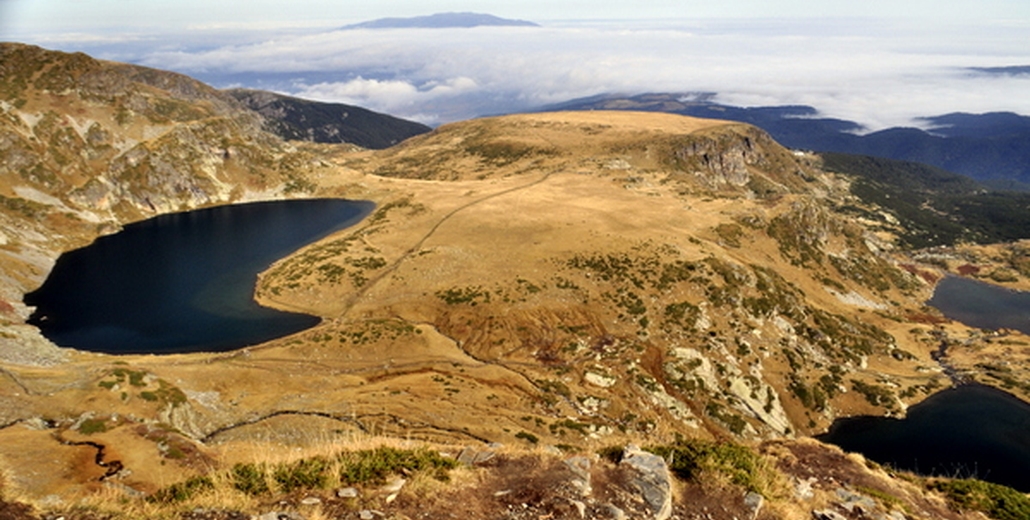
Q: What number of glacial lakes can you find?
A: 3